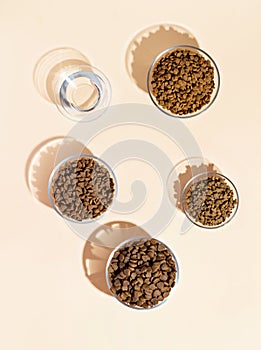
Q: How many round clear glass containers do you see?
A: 5